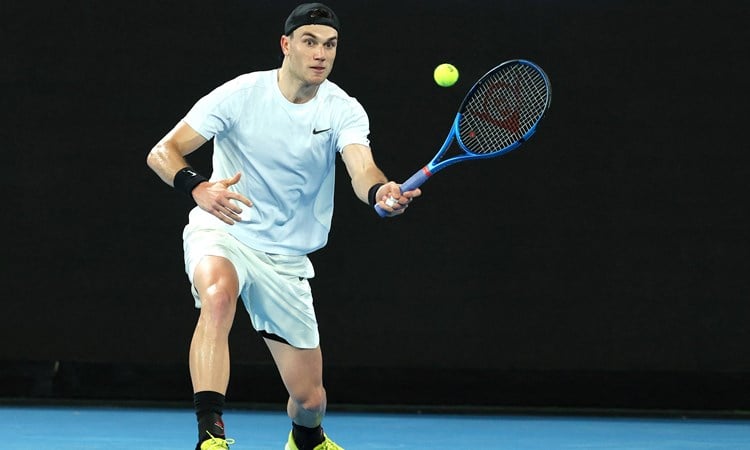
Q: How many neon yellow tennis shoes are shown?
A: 2